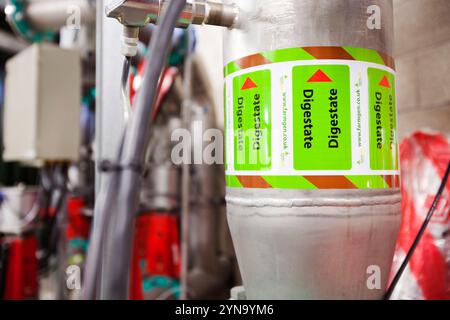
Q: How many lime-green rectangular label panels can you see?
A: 3